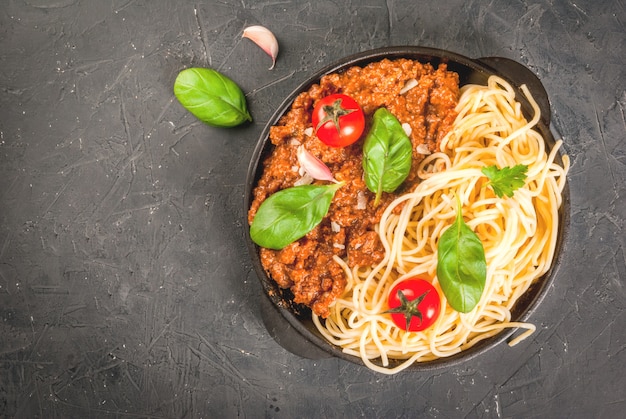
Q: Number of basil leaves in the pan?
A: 3